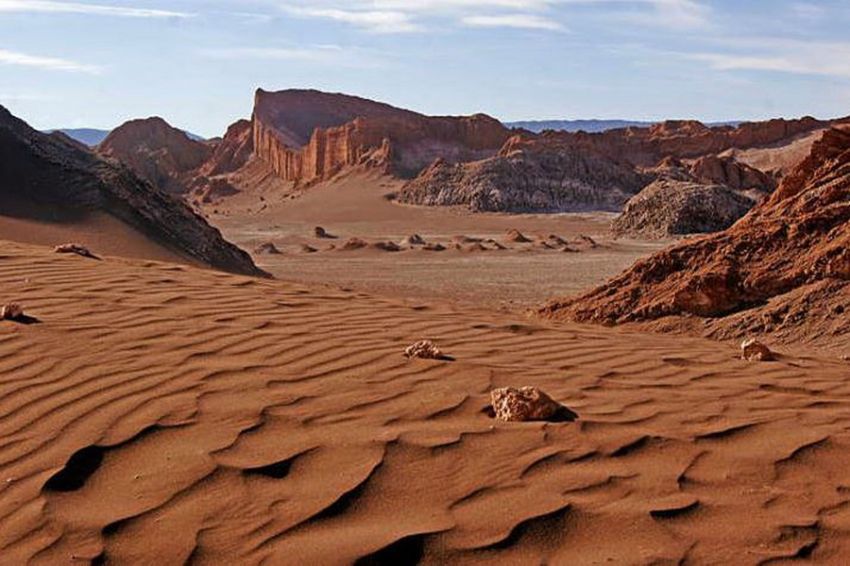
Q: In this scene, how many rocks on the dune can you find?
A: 5